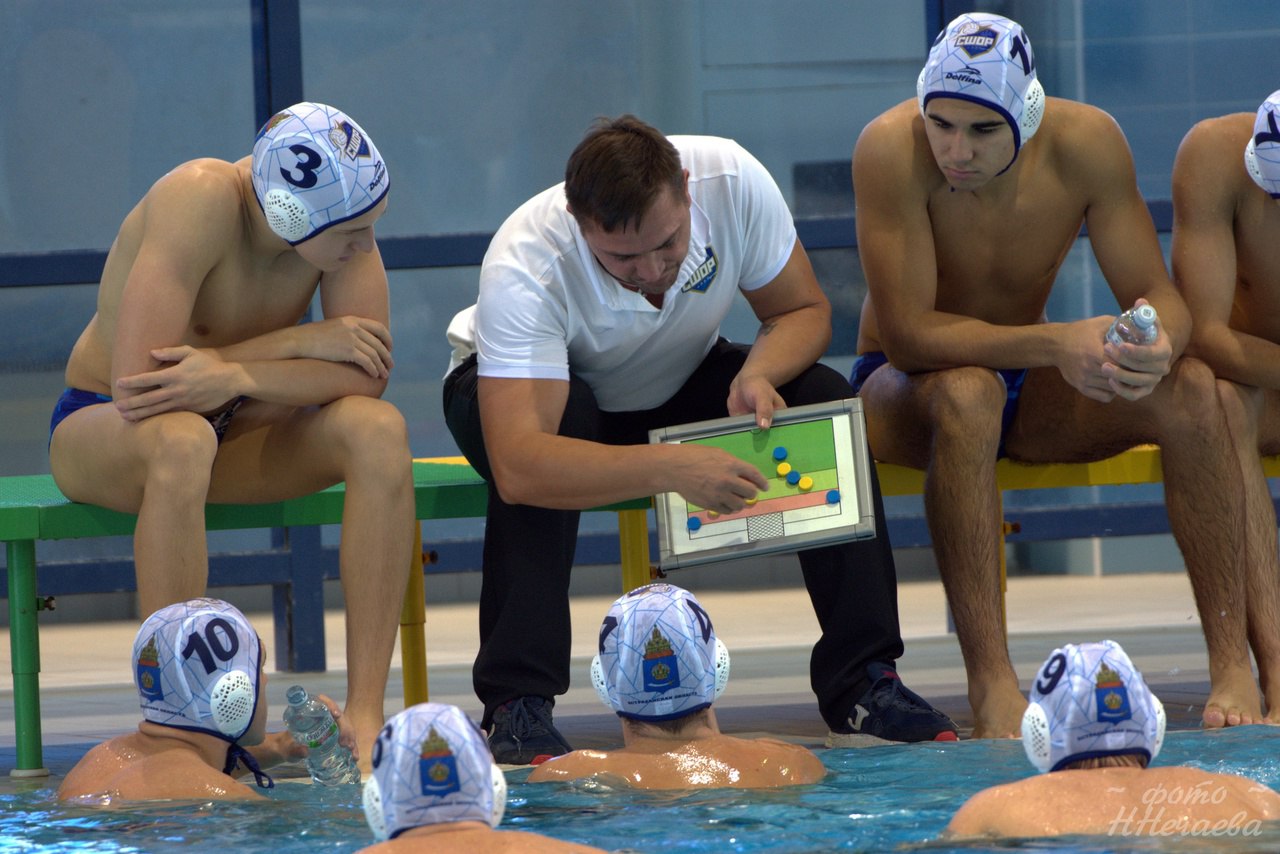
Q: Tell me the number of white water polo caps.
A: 7